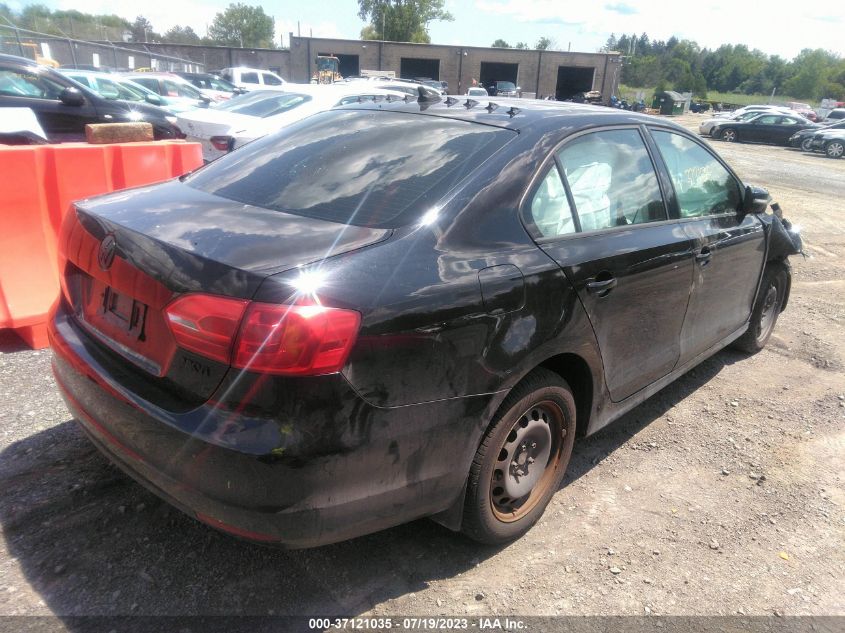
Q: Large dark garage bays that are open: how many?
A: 4